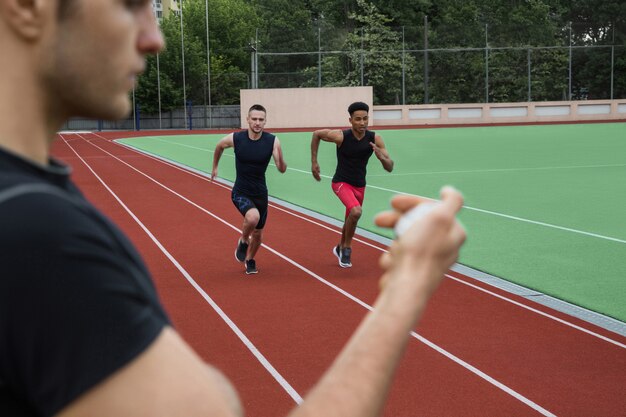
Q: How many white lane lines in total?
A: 3